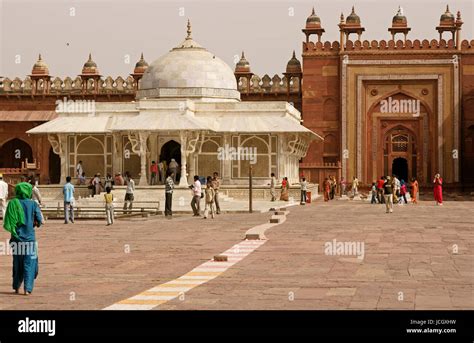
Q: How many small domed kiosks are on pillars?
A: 9